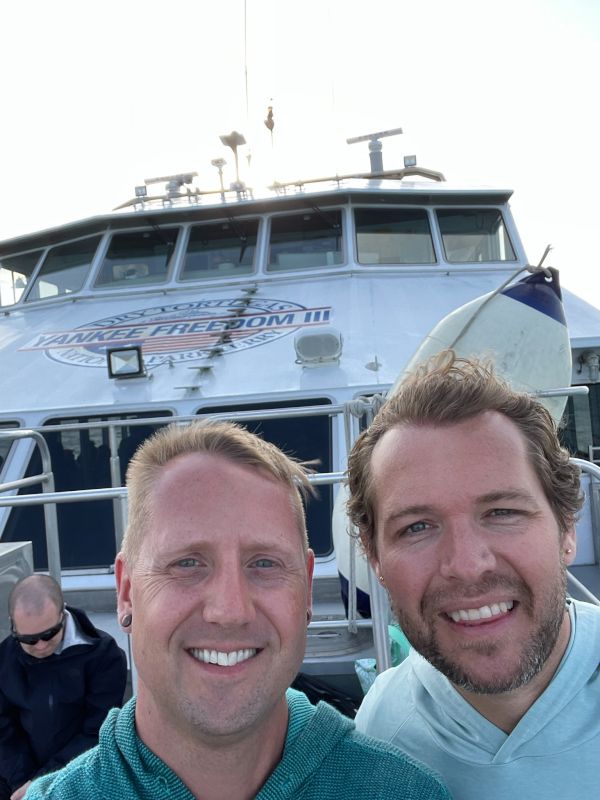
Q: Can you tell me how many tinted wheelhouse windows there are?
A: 7